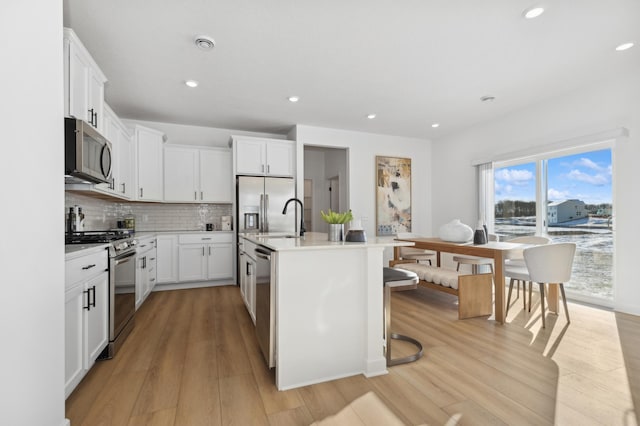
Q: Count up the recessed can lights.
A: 6